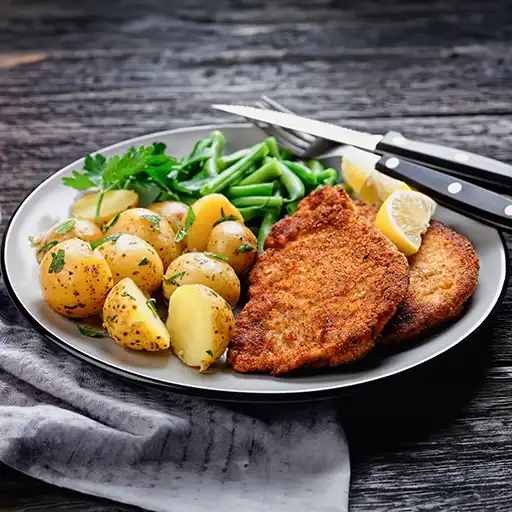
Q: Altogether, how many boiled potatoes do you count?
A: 11